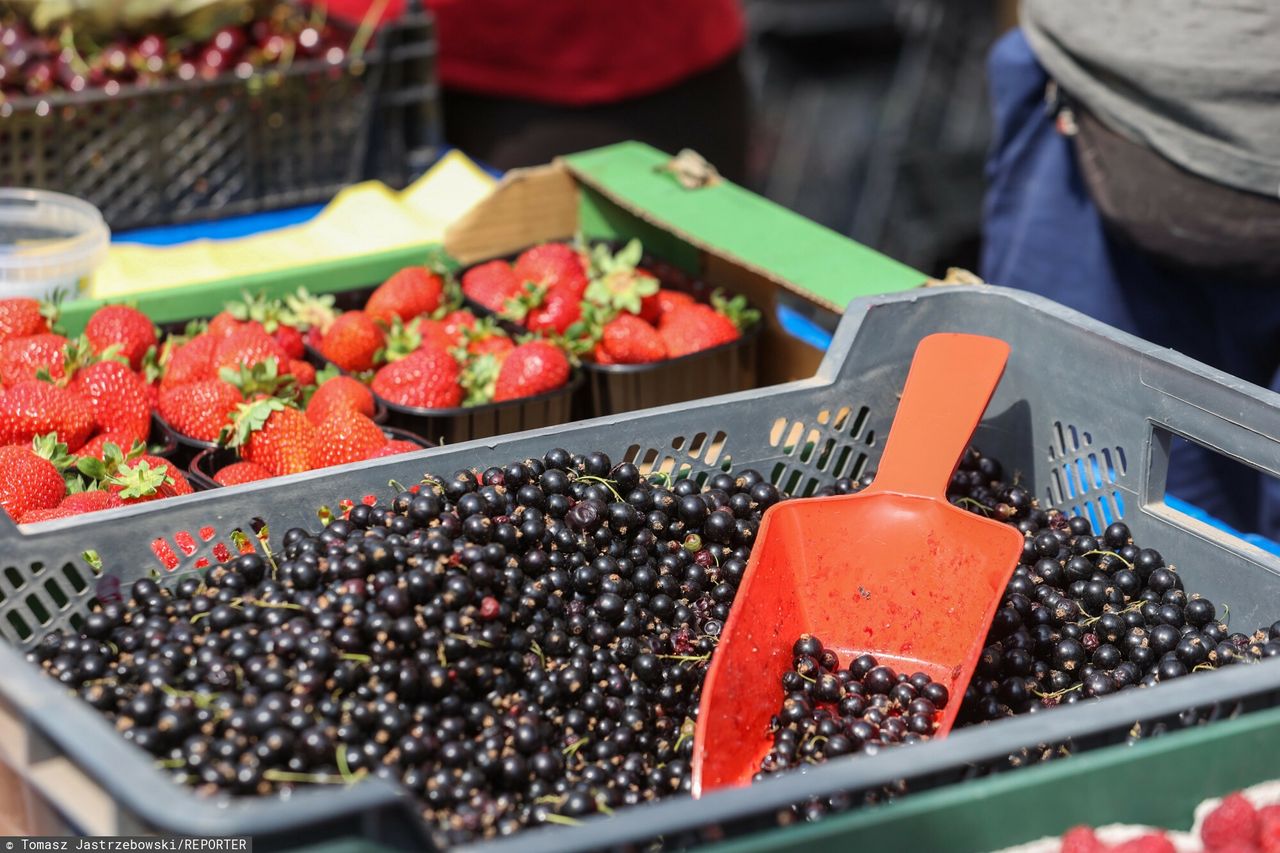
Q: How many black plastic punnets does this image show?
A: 6